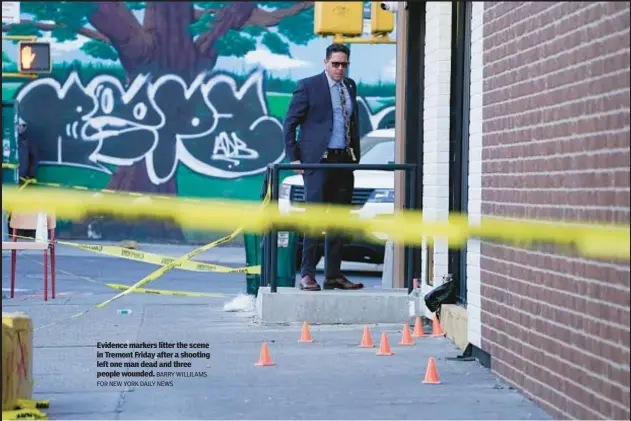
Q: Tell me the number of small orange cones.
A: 8